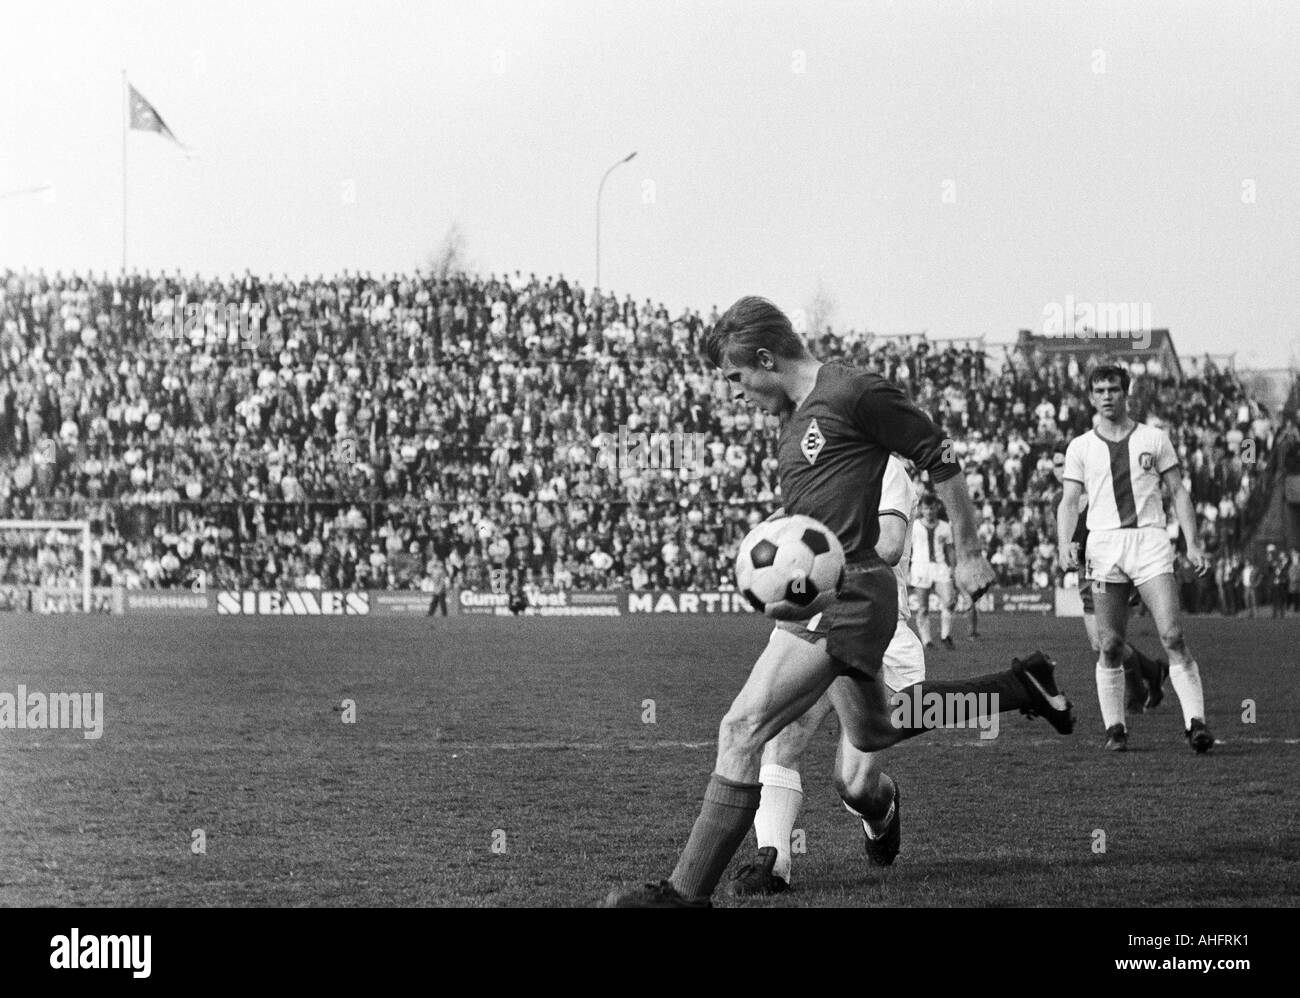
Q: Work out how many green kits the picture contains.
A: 0